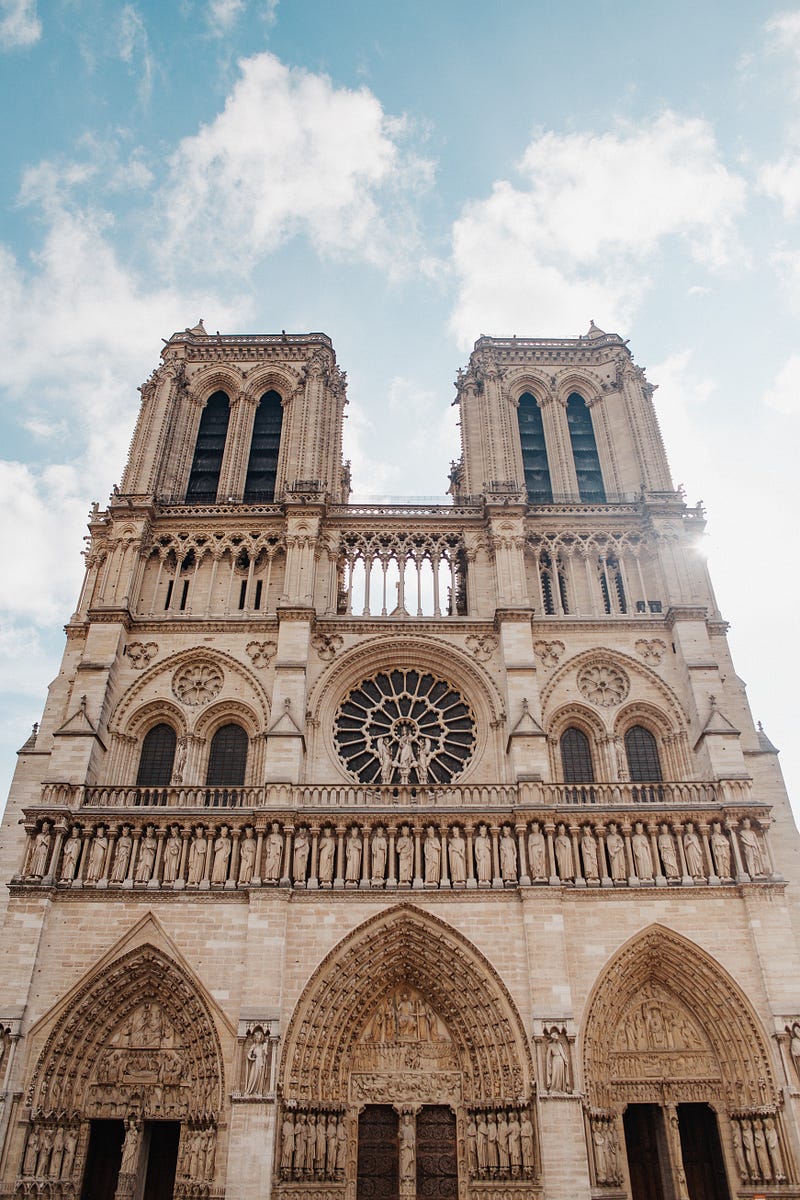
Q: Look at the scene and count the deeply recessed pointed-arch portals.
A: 3